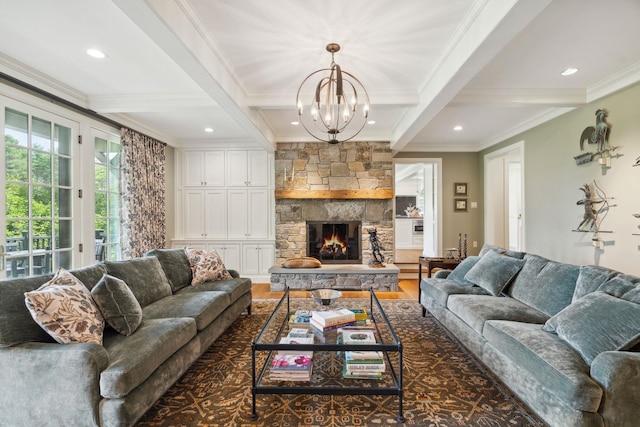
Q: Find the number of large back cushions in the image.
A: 6